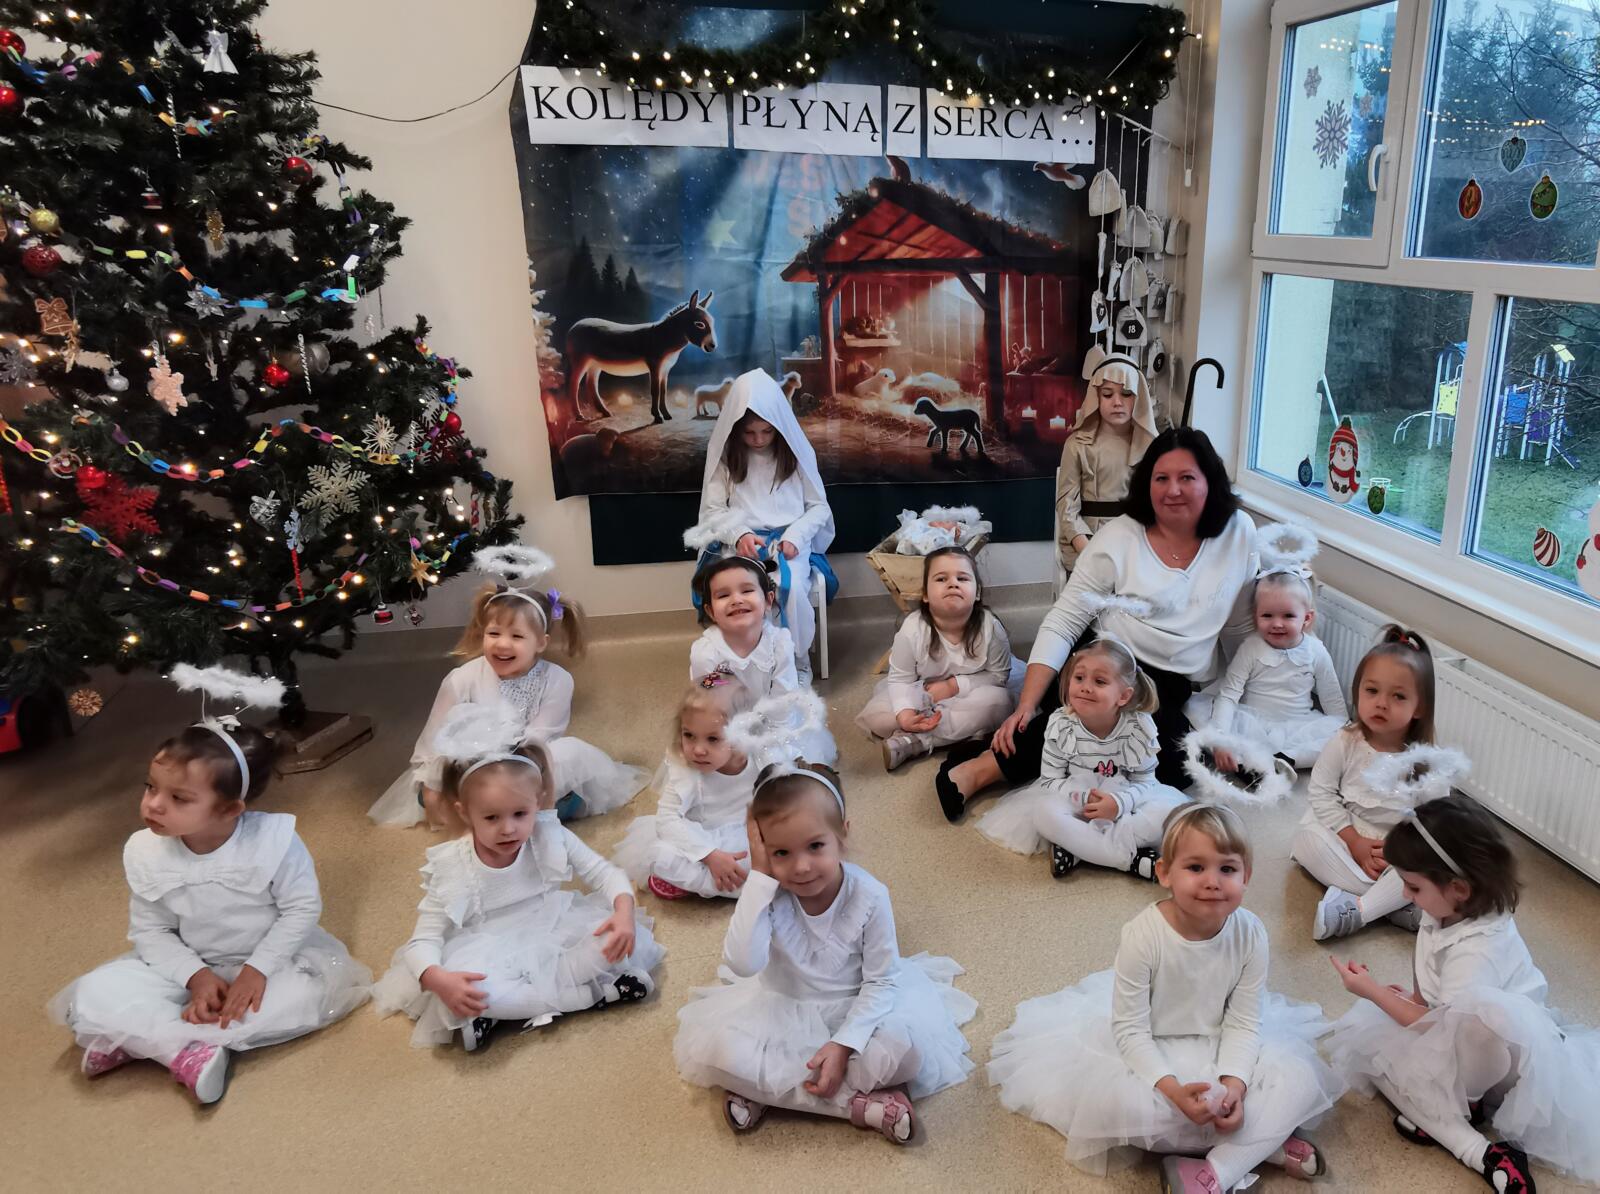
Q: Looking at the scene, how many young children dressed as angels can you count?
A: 12